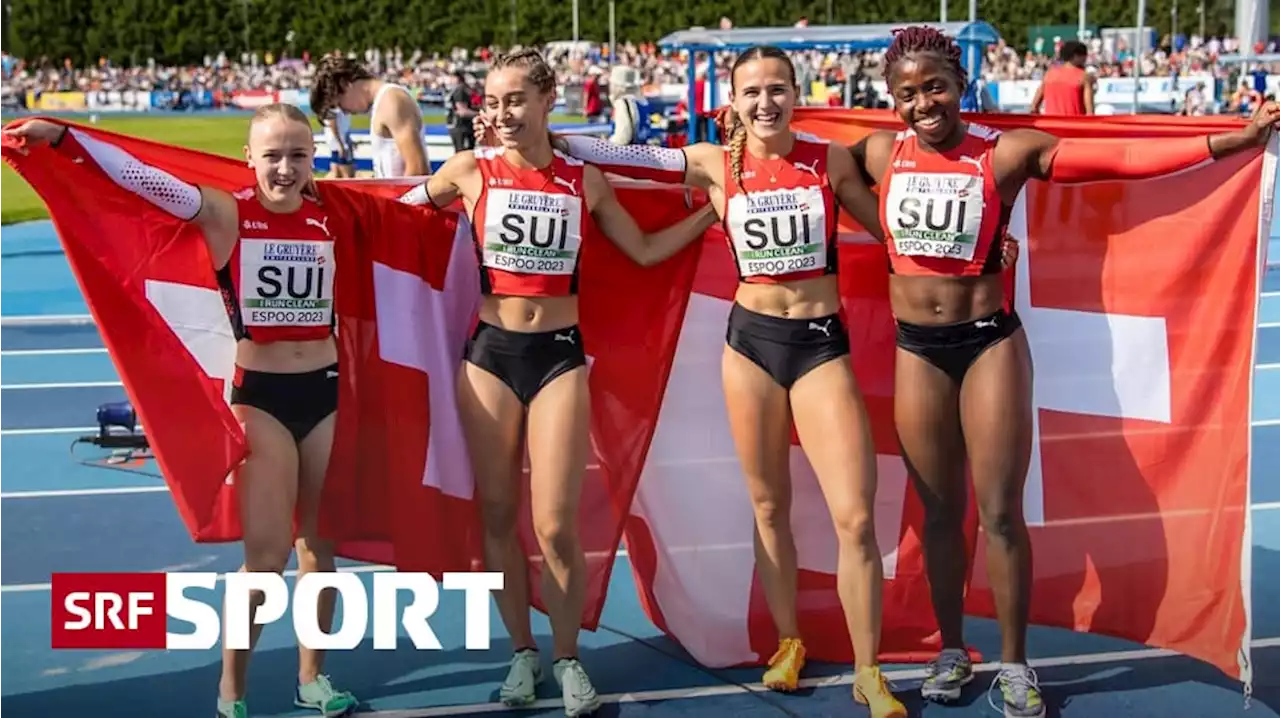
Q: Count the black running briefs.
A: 4